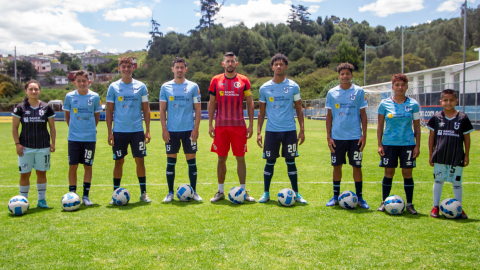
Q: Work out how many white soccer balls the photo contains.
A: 9